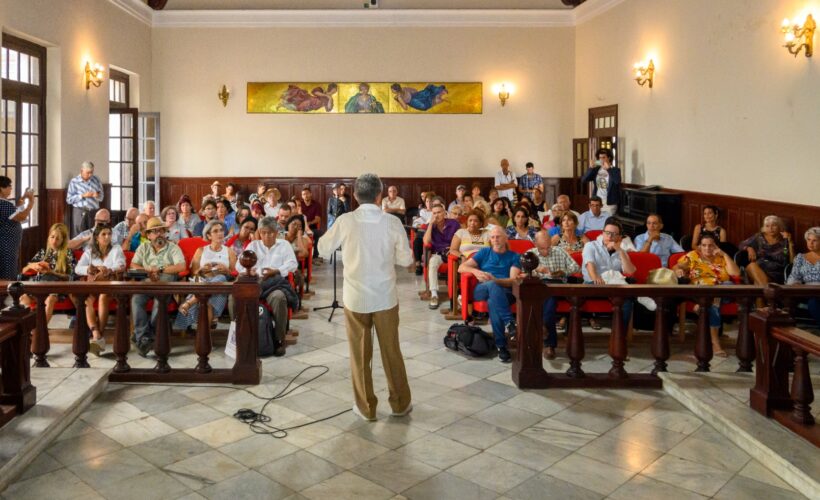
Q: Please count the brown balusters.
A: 11